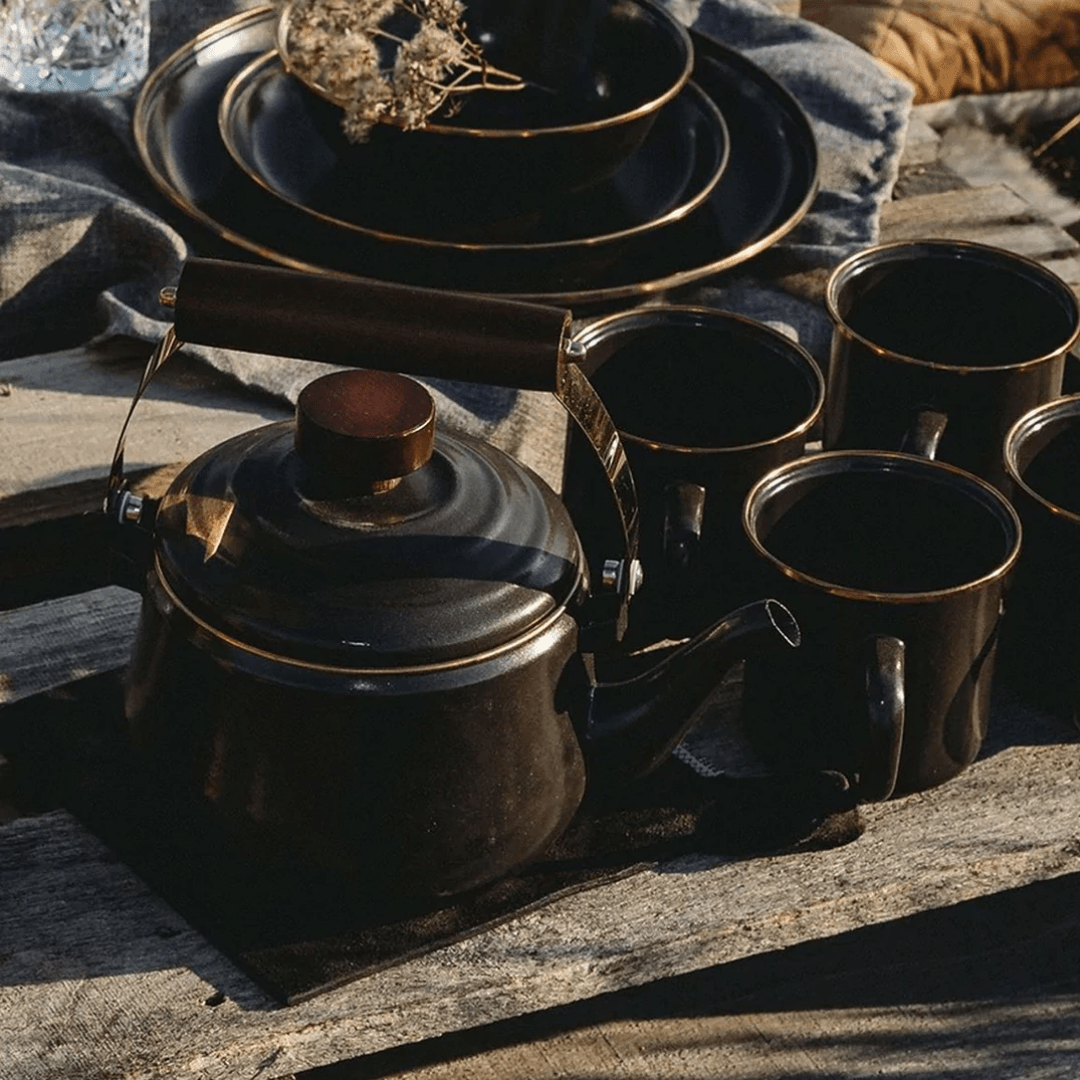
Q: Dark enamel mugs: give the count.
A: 4